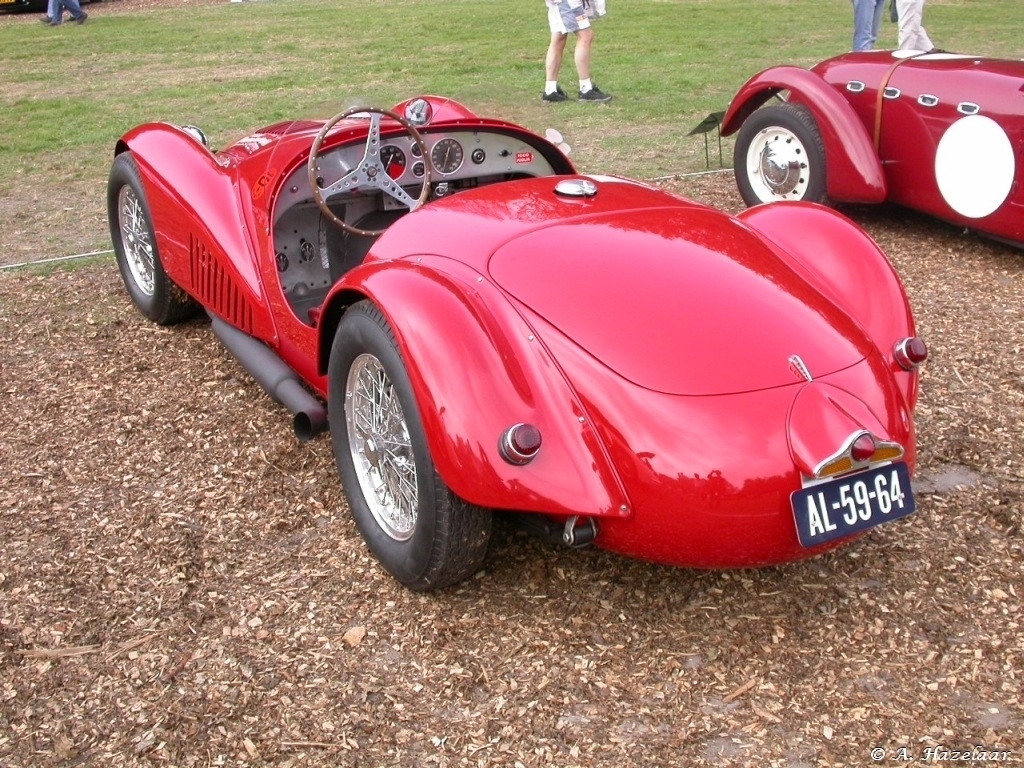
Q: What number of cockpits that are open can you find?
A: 1